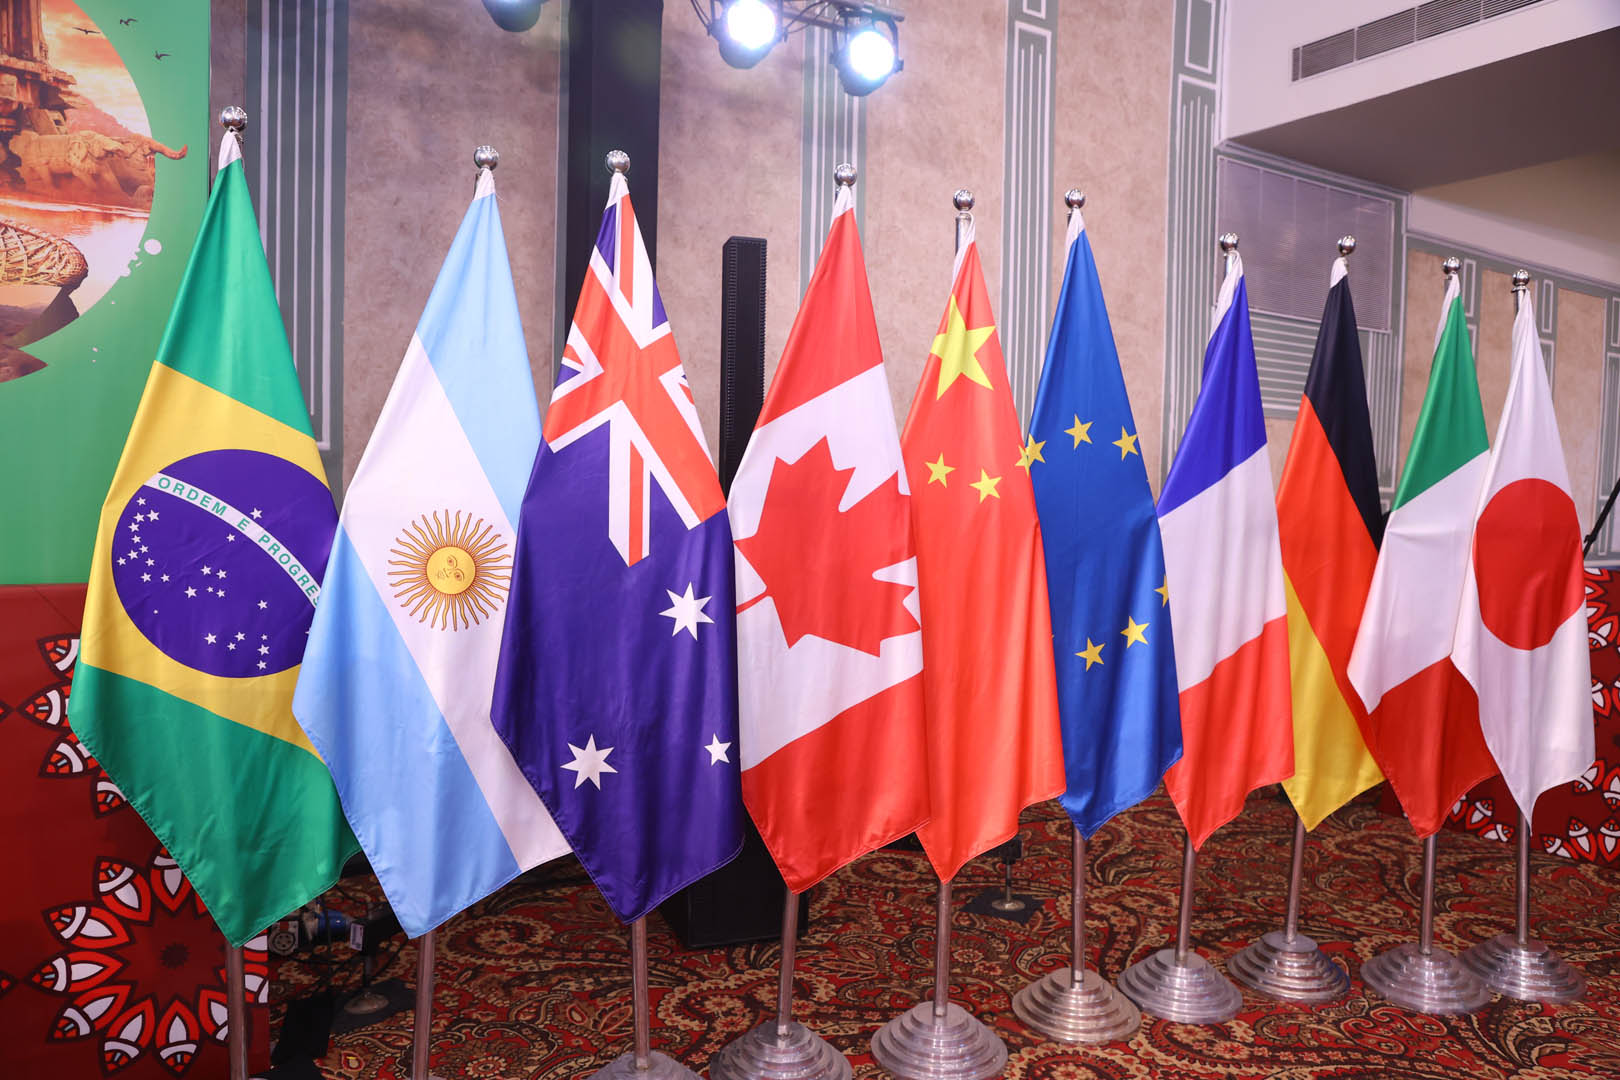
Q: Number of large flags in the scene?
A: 10